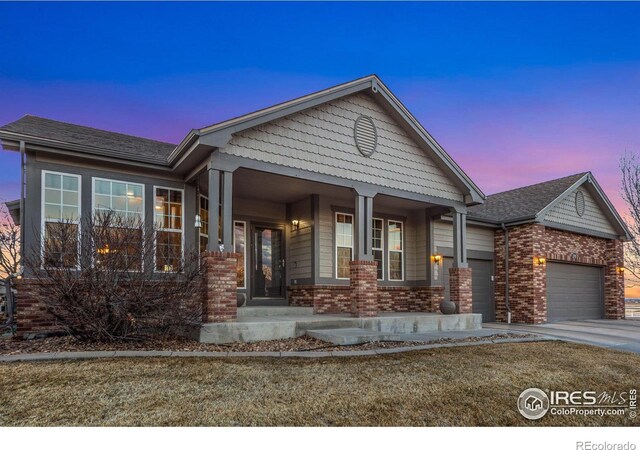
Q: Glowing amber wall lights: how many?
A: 4